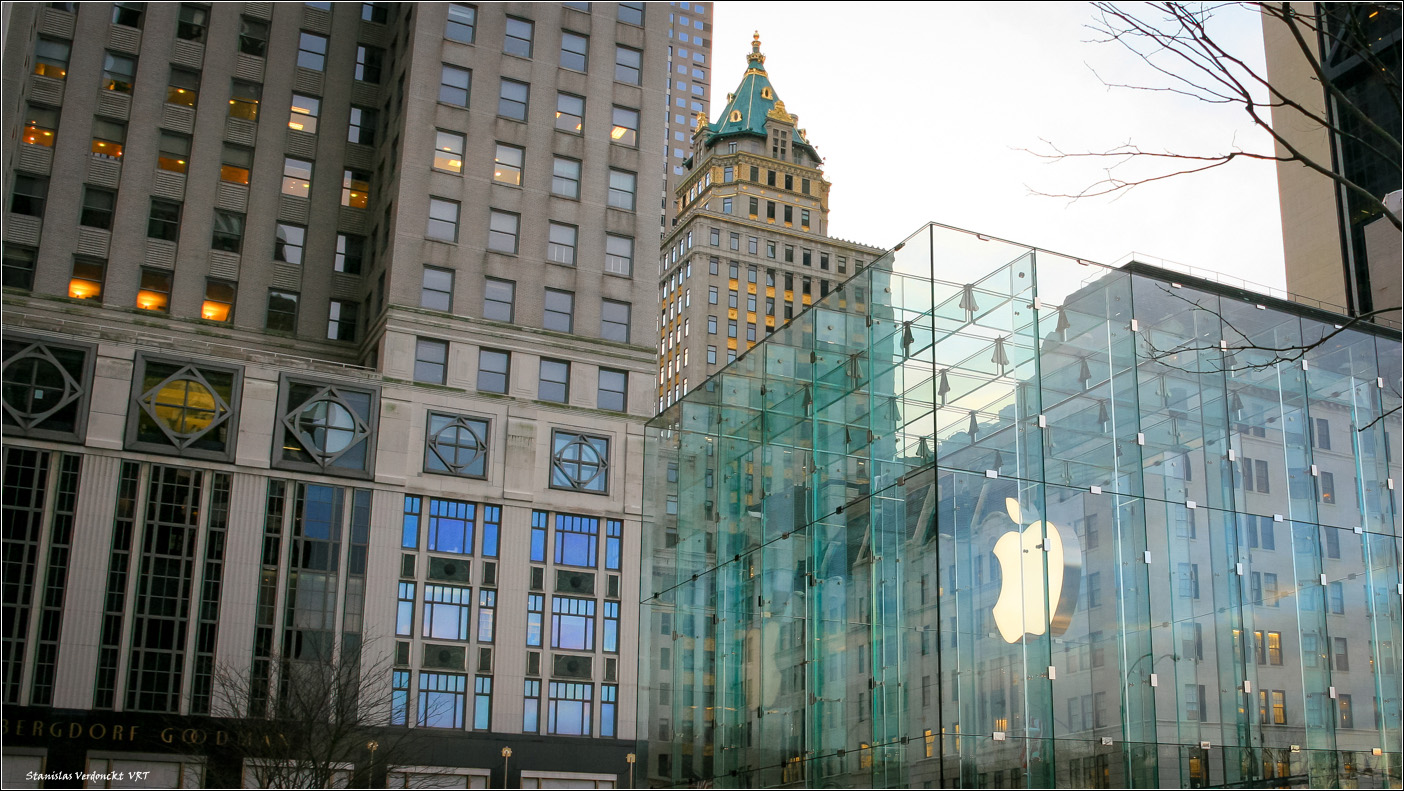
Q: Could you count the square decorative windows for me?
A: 5